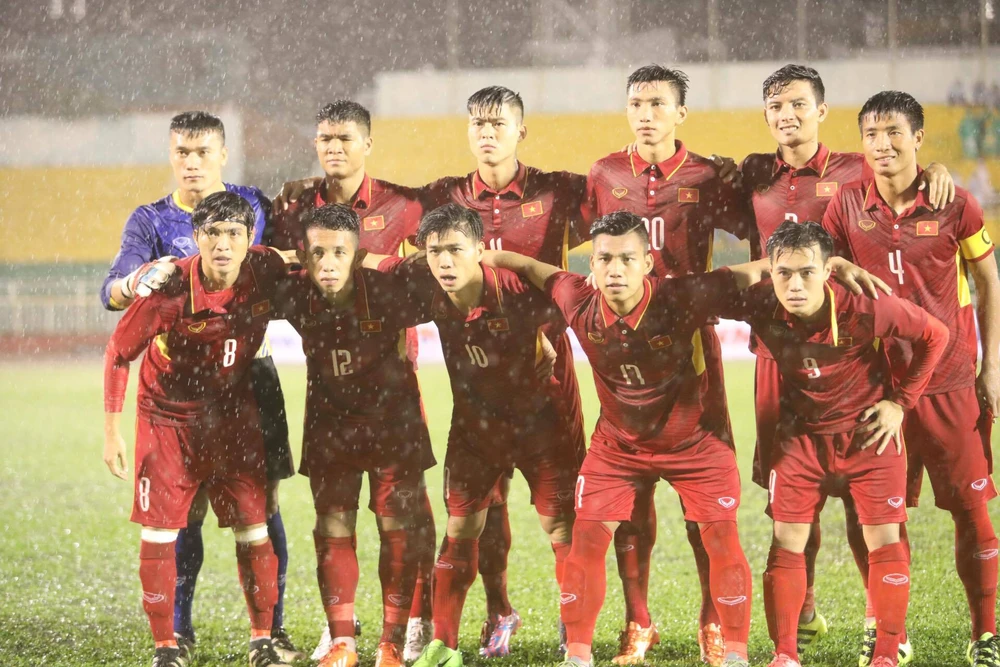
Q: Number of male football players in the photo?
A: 11